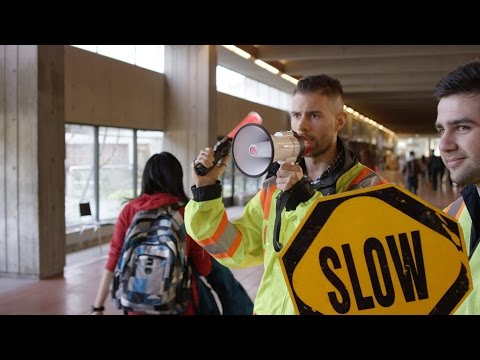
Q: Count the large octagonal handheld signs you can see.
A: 1